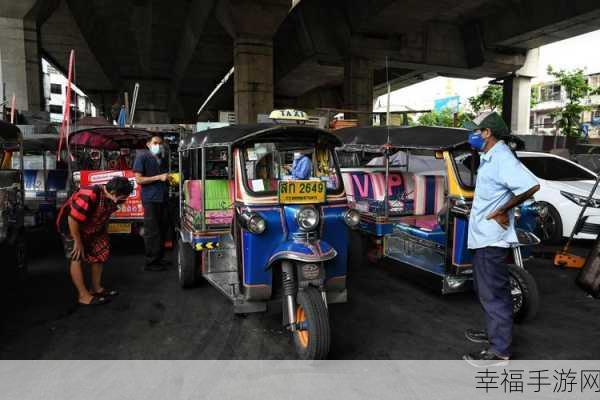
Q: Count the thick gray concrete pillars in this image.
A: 4